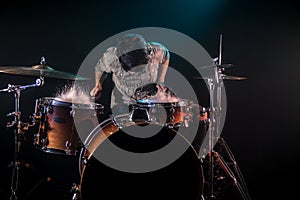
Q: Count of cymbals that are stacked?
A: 2